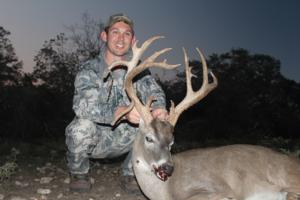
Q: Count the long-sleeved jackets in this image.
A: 1